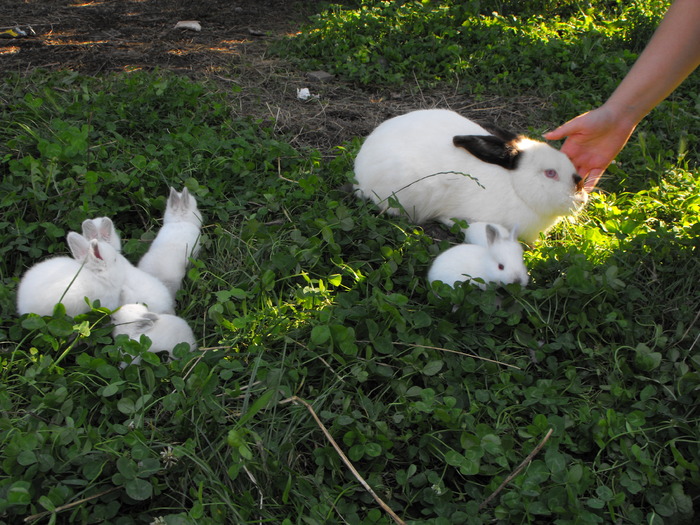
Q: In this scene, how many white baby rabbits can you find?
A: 6